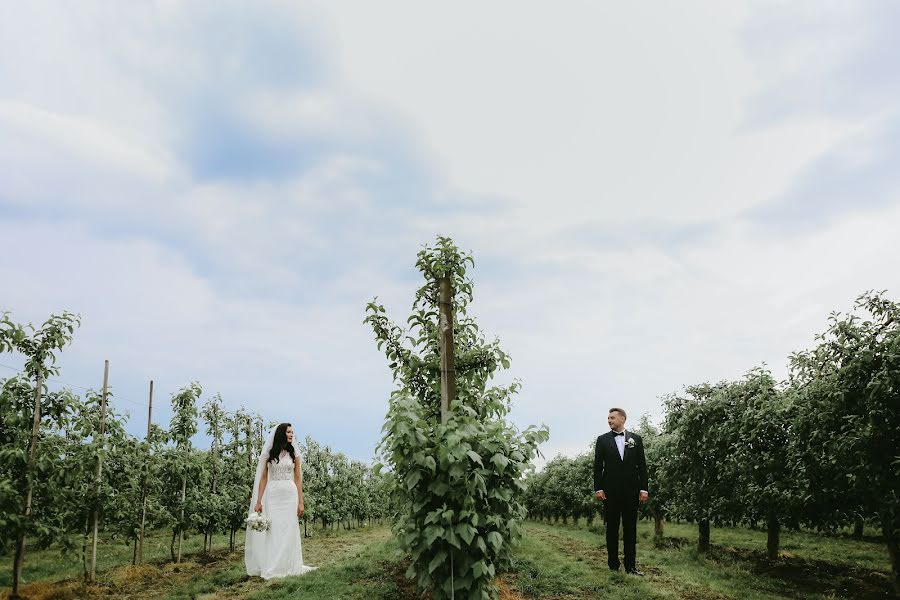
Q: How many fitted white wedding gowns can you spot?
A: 1